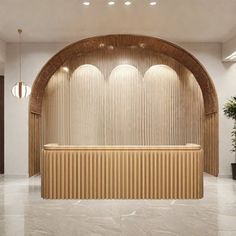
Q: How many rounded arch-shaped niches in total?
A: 3